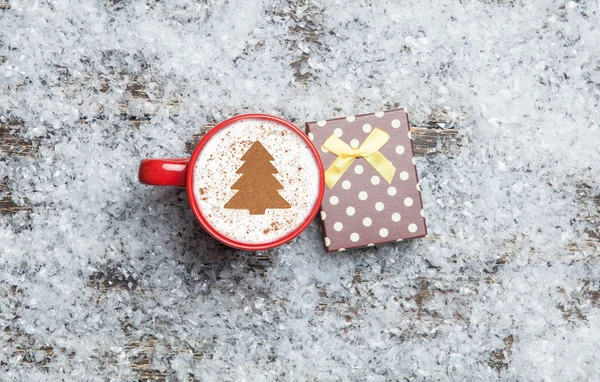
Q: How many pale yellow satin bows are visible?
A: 1